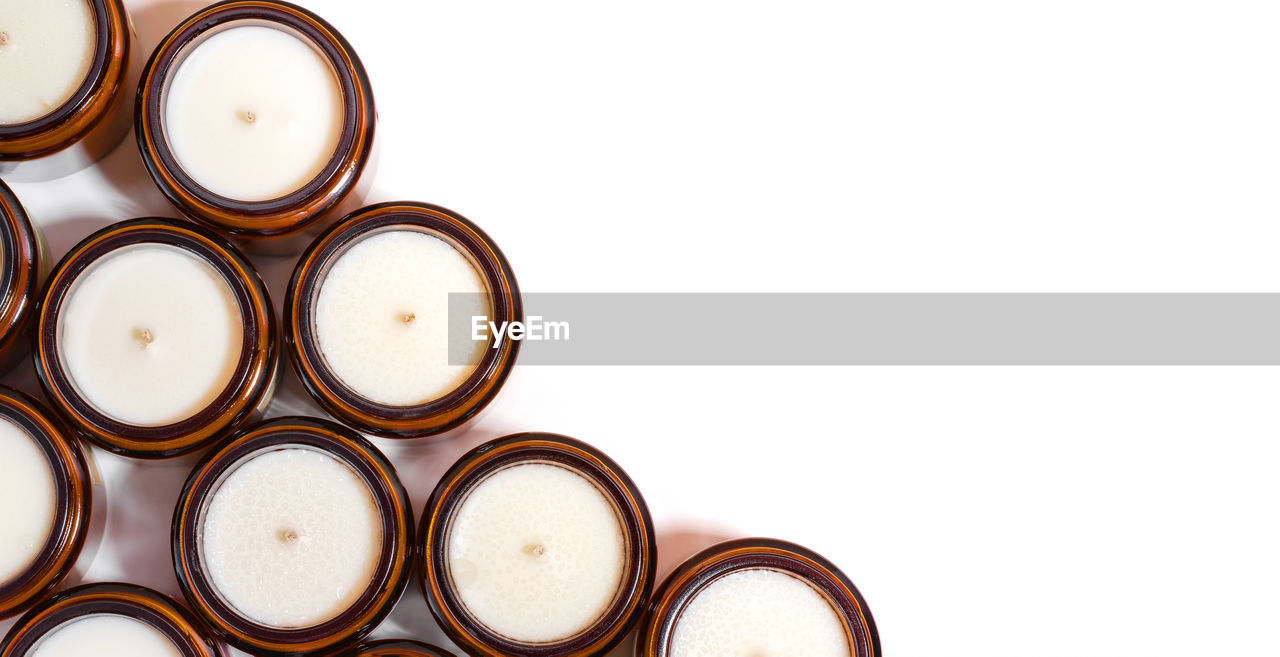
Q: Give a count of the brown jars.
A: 11